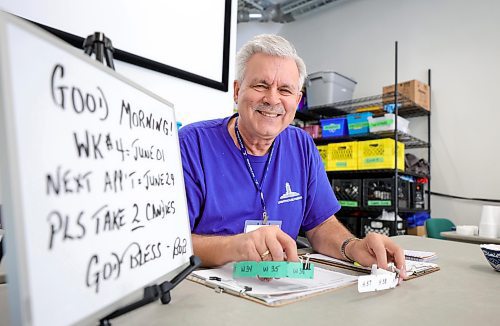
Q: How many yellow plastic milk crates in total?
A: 3